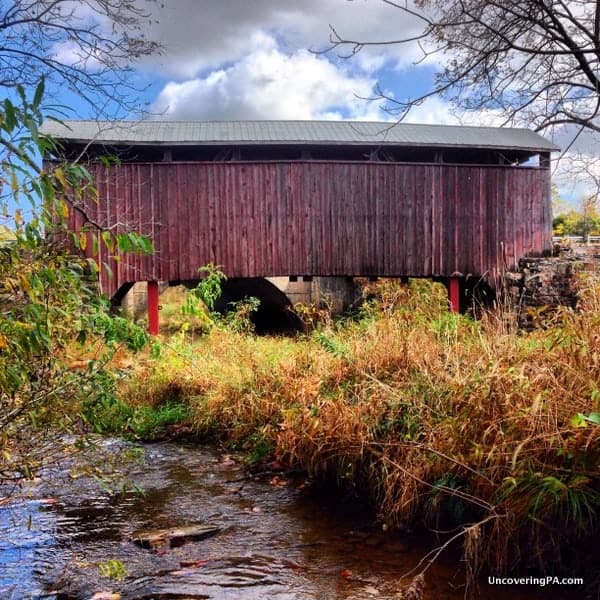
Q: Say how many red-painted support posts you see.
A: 2